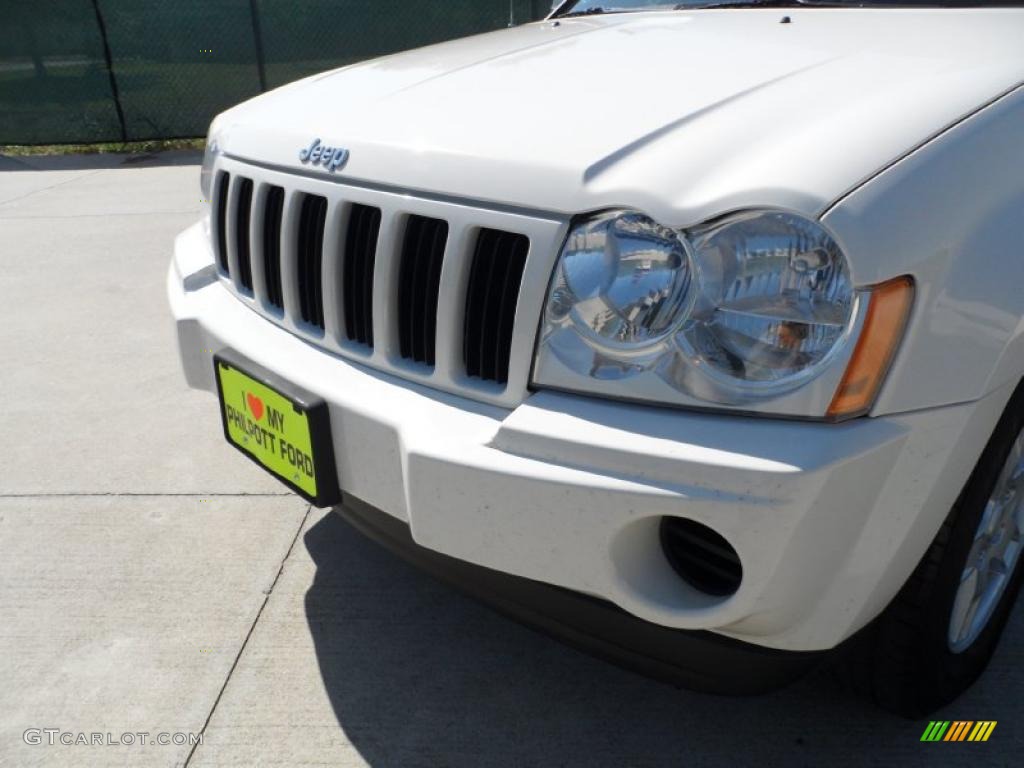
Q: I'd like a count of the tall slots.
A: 7